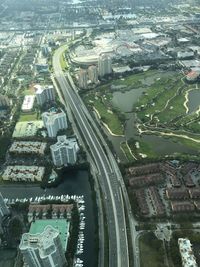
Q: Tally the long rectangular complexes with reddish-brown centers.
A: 2